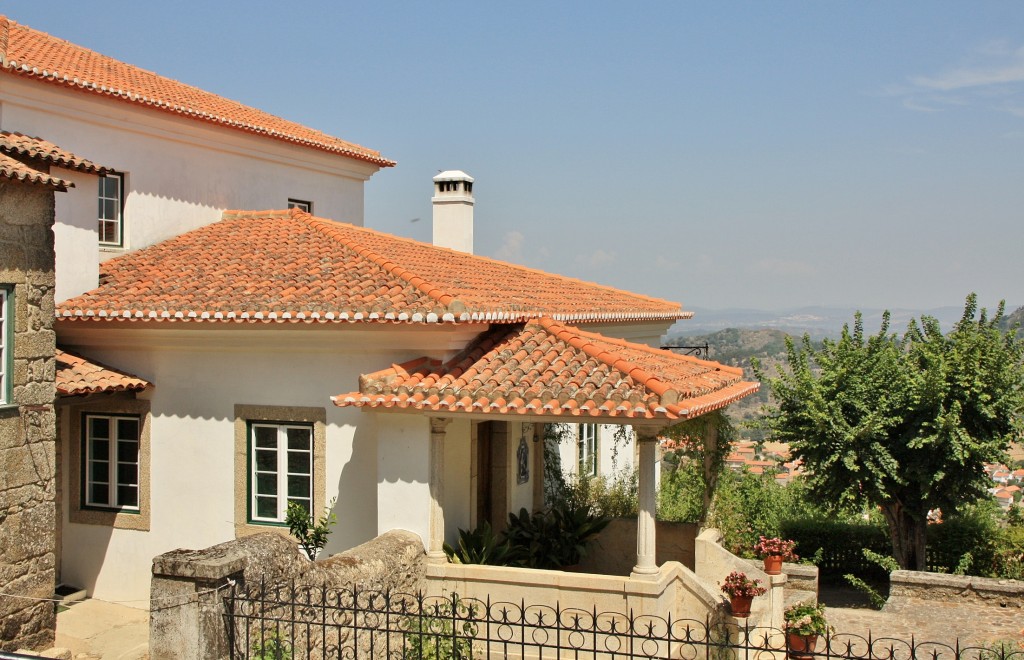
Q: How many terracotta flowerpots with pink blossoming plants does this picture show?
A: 3